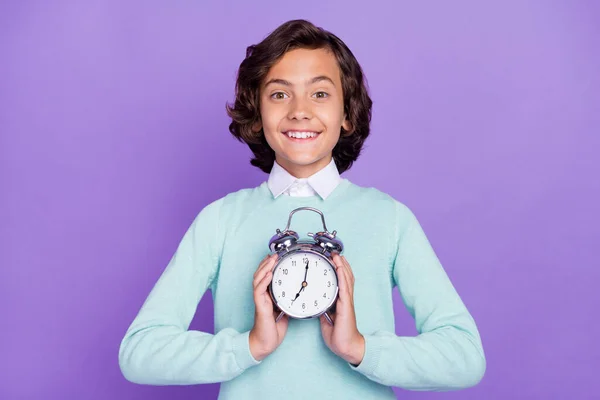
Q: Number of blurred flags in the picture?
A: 0